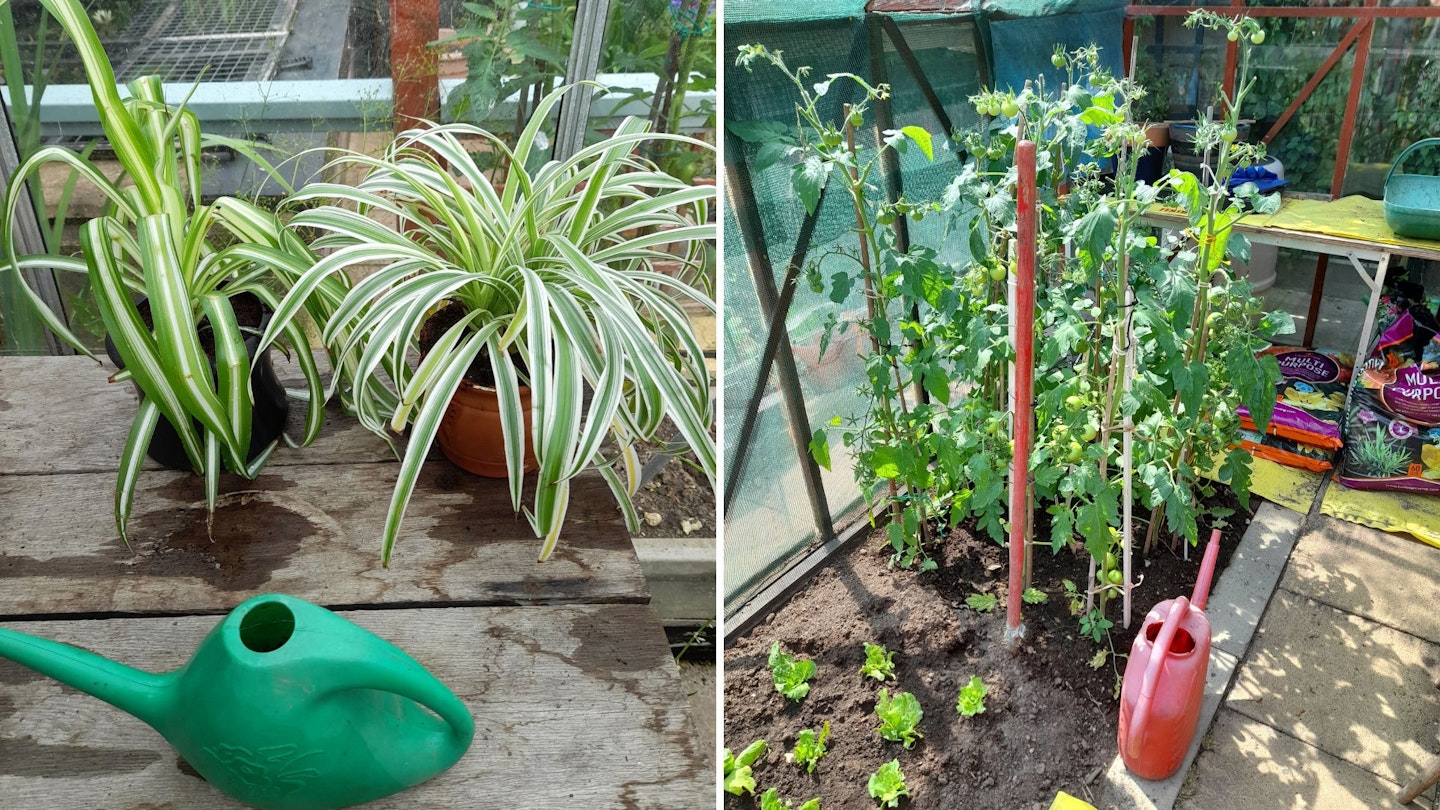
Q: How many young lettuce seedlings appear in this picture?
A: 8